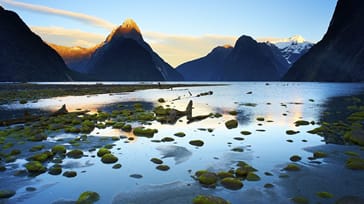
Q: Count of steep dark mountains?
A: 4